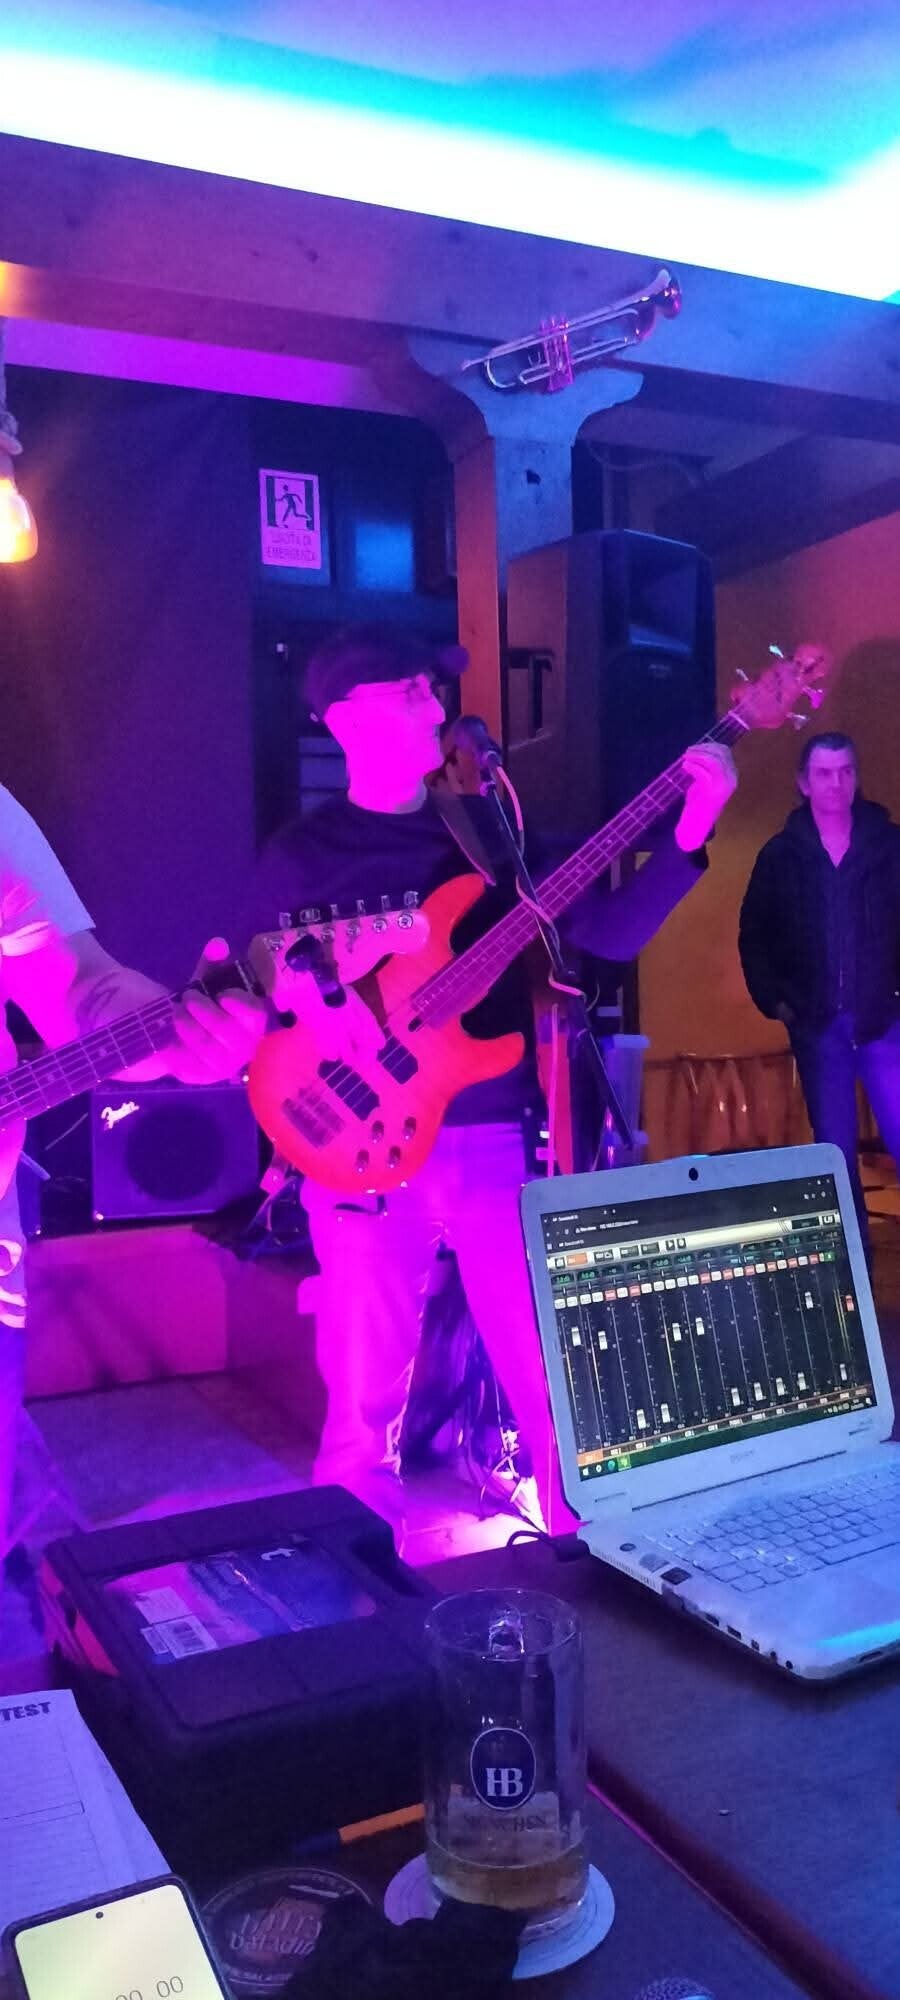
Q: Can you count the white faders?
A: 12